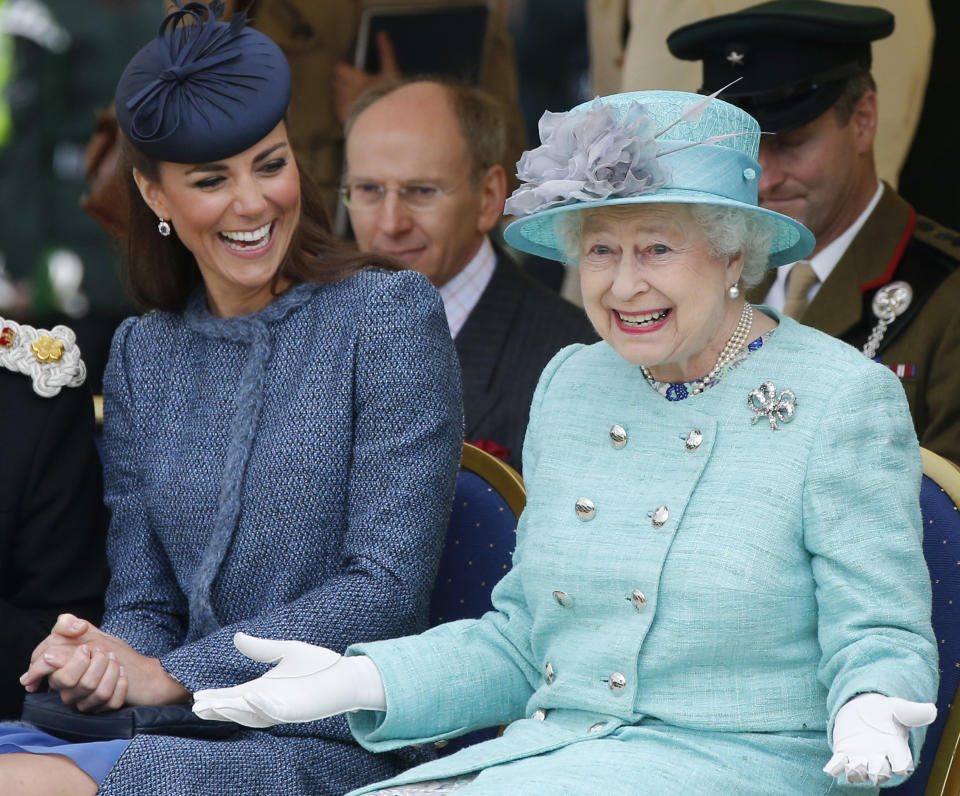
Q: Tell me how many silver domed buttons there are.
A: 10